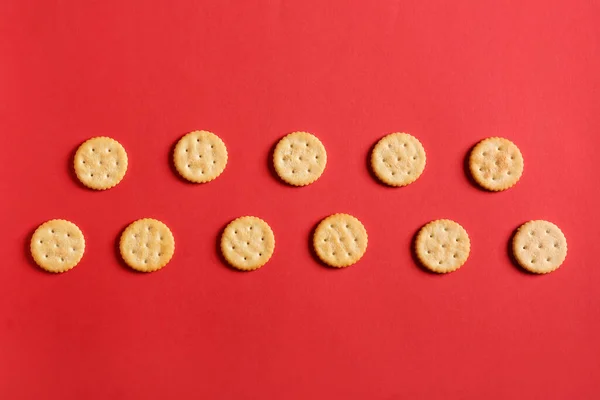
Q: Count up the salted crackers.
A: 11